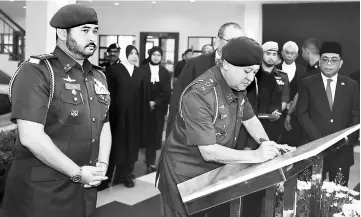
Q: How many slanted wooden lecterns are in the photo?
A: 1